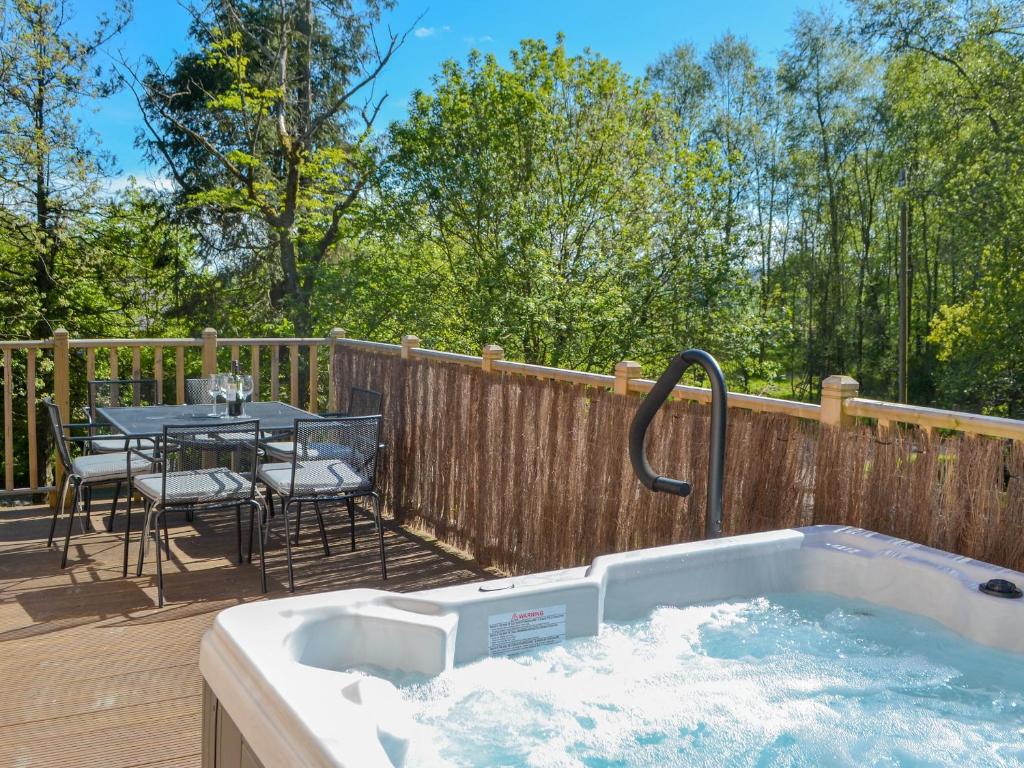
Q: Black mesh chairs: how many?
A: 6